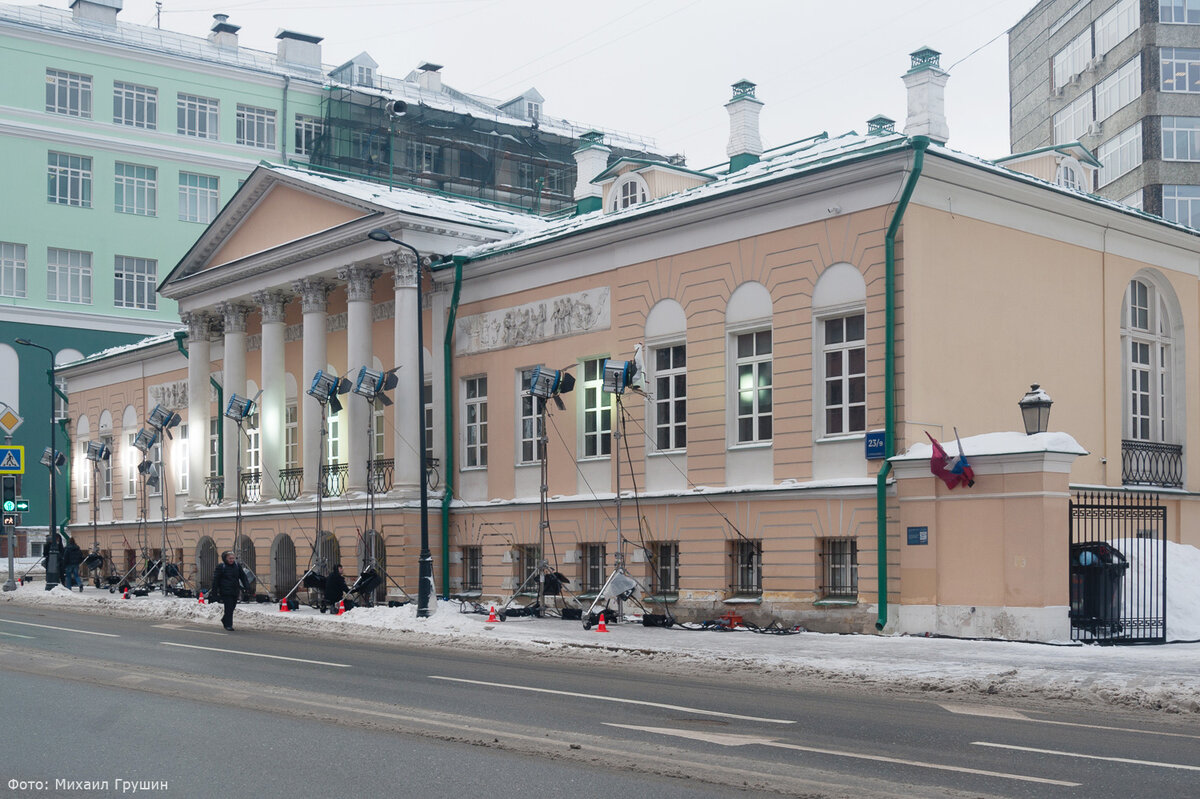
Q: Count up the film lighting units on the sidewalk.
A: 9